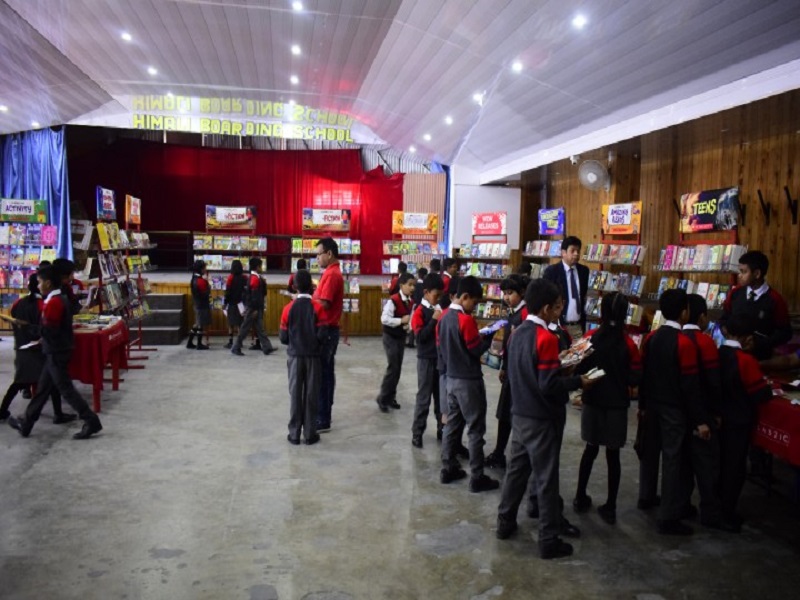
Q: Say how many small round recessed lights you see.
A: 15